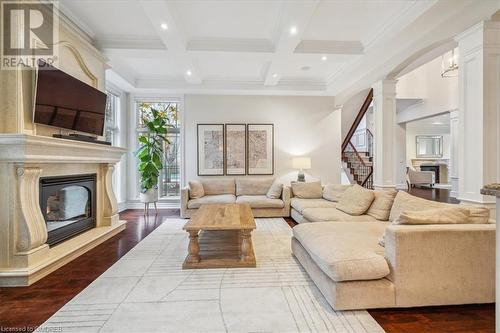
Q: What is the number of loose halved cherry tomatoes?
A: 0